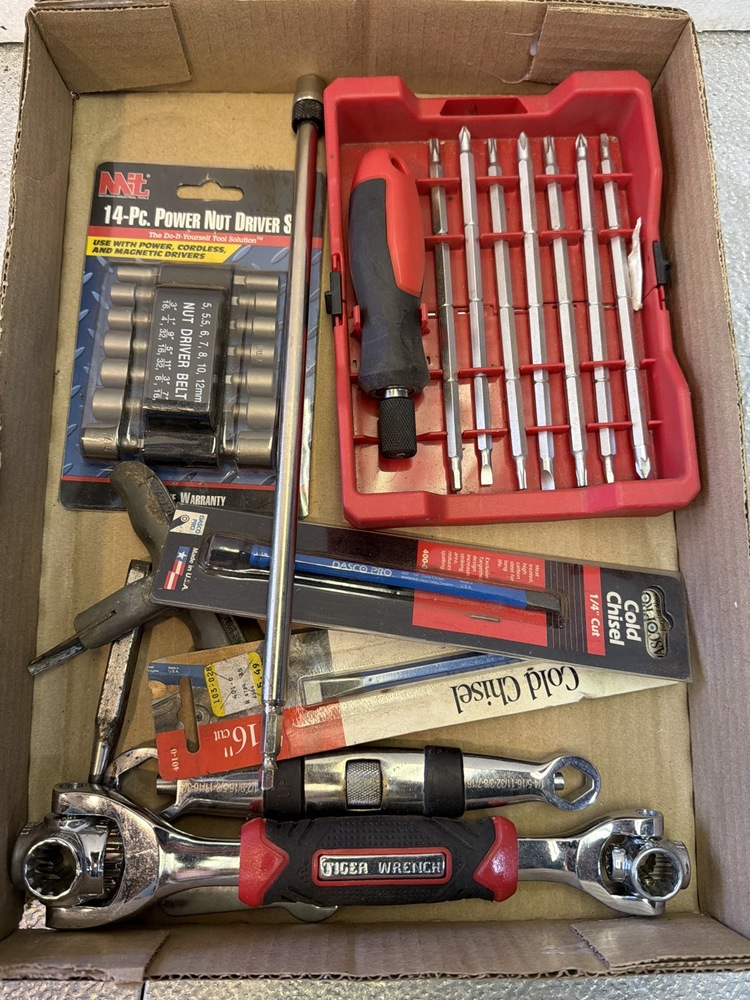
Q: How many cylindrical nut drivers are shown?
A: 14